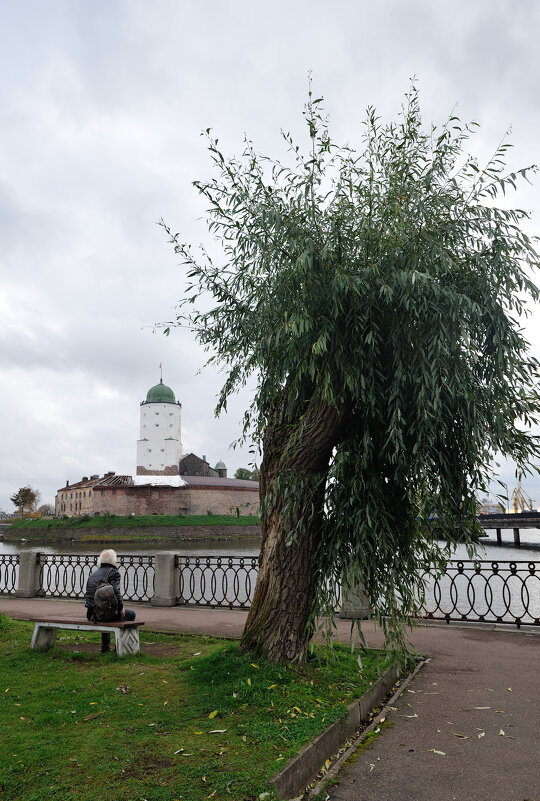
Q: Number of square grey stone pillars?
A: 3